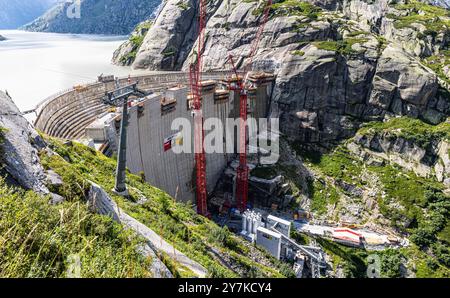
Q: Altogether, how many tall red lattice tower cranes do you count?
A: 2